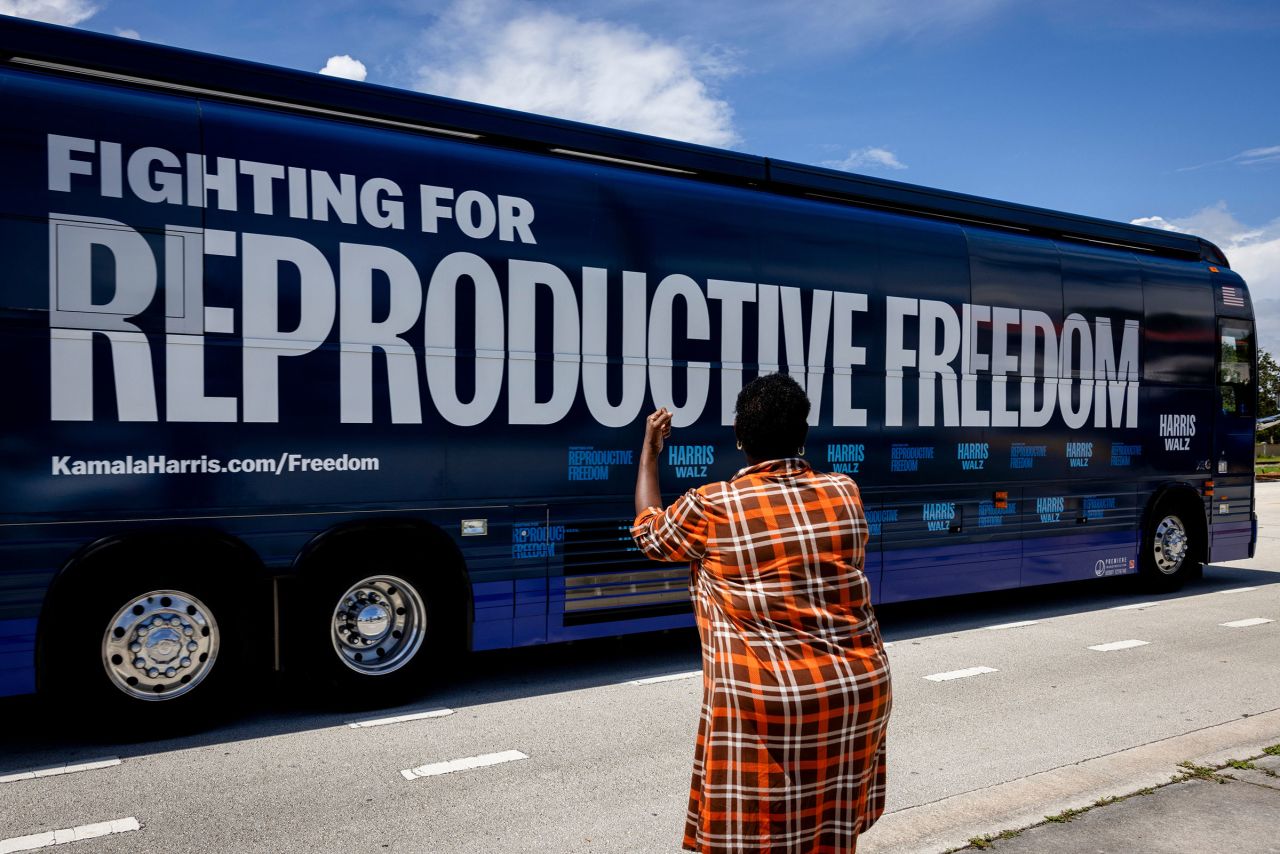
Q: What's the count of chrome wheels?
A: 3